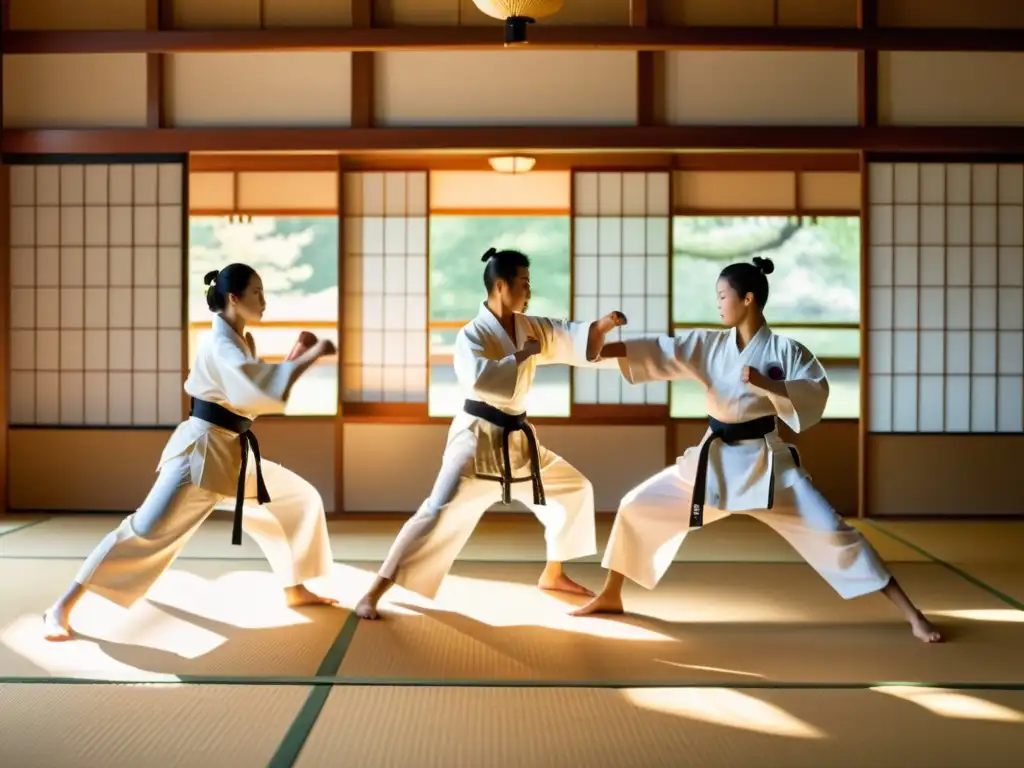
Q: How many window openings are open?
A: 3